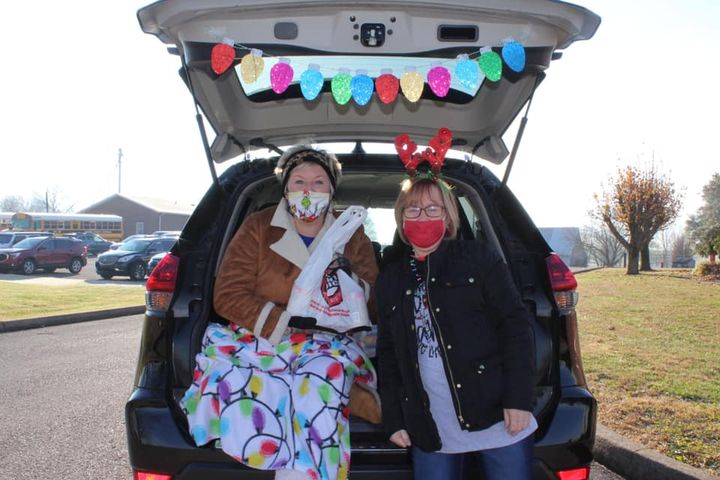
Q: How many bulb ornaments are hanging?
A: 12